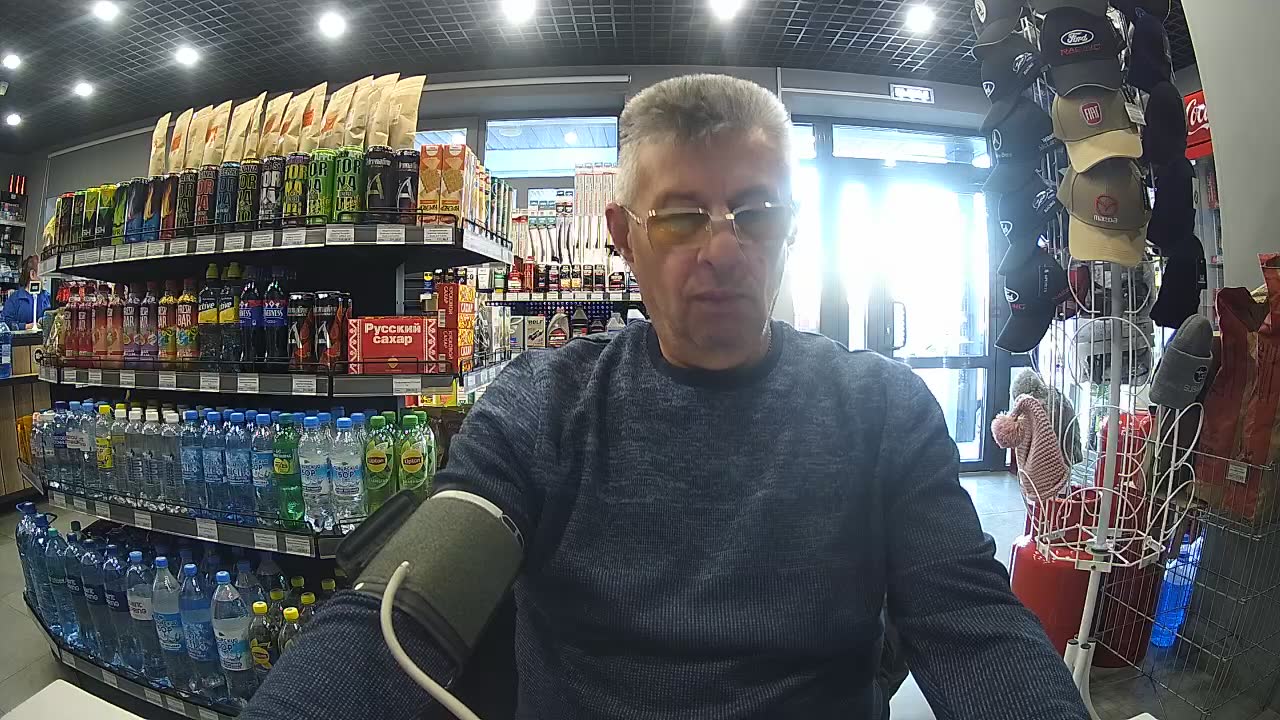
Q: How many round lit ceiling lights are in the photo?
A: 9